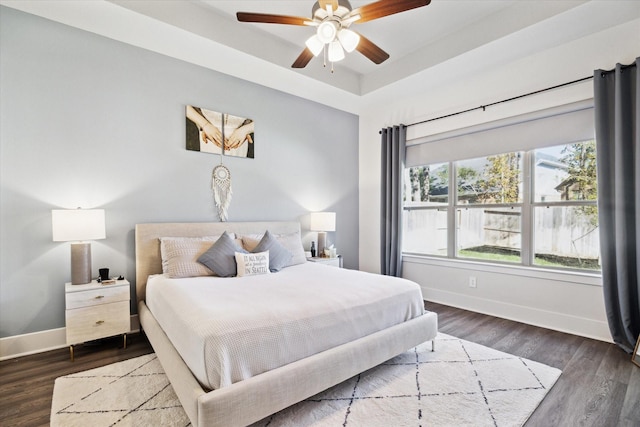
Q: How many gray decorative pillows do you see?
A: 2